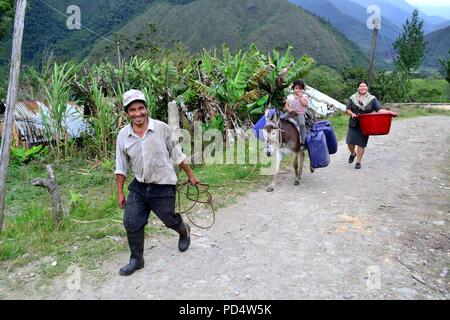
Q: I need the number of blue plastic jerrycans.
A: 3